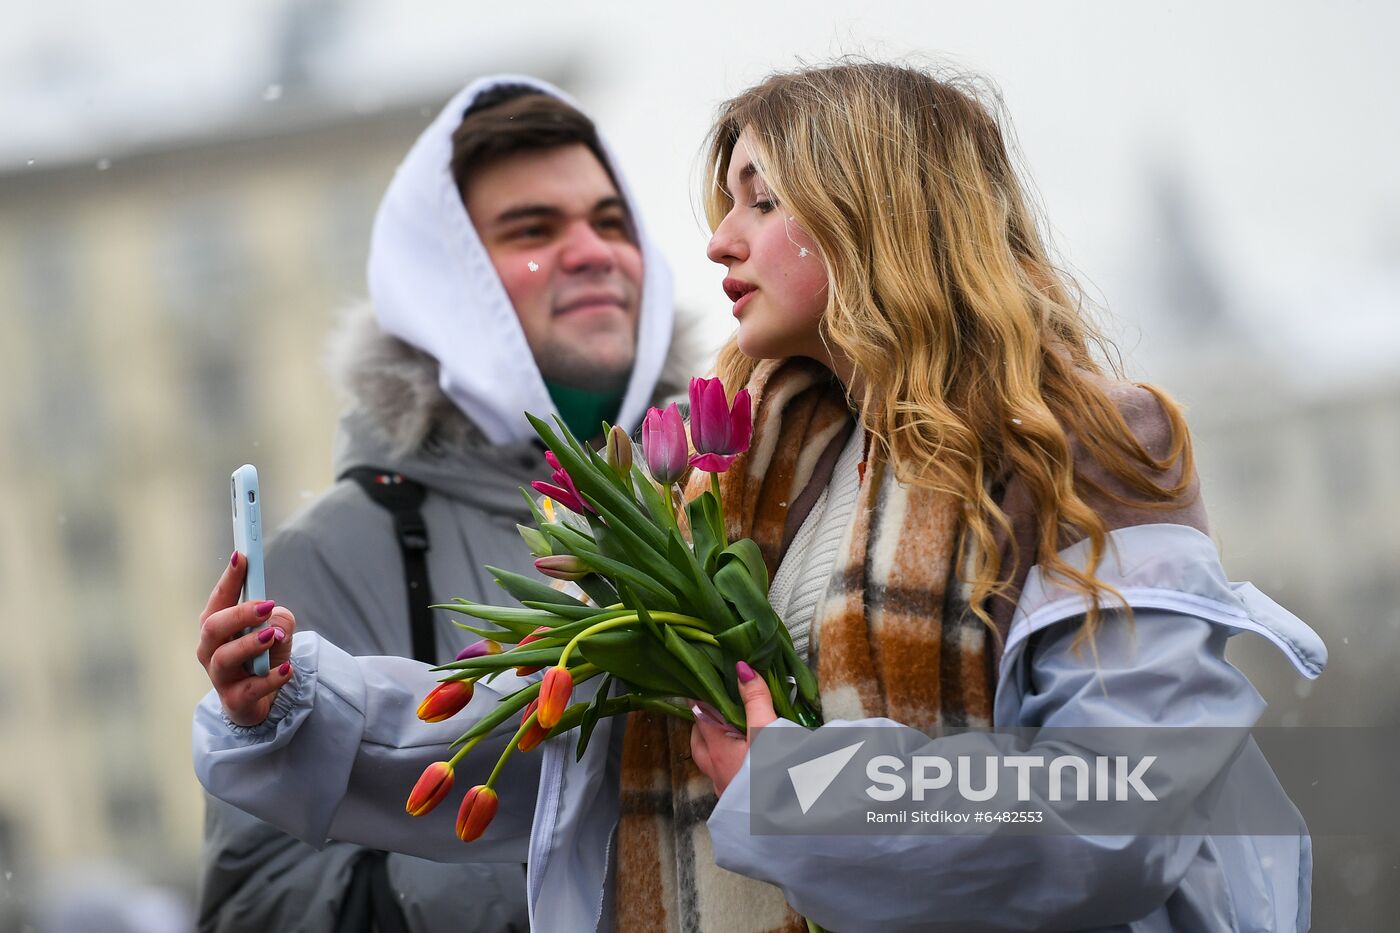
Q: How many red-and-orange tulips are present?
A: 6